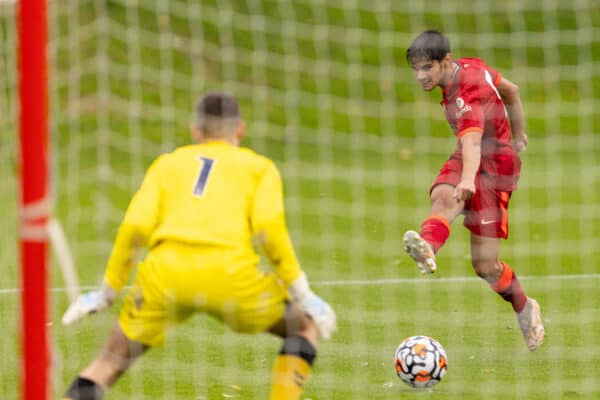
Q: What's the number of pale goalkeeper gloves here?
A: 2